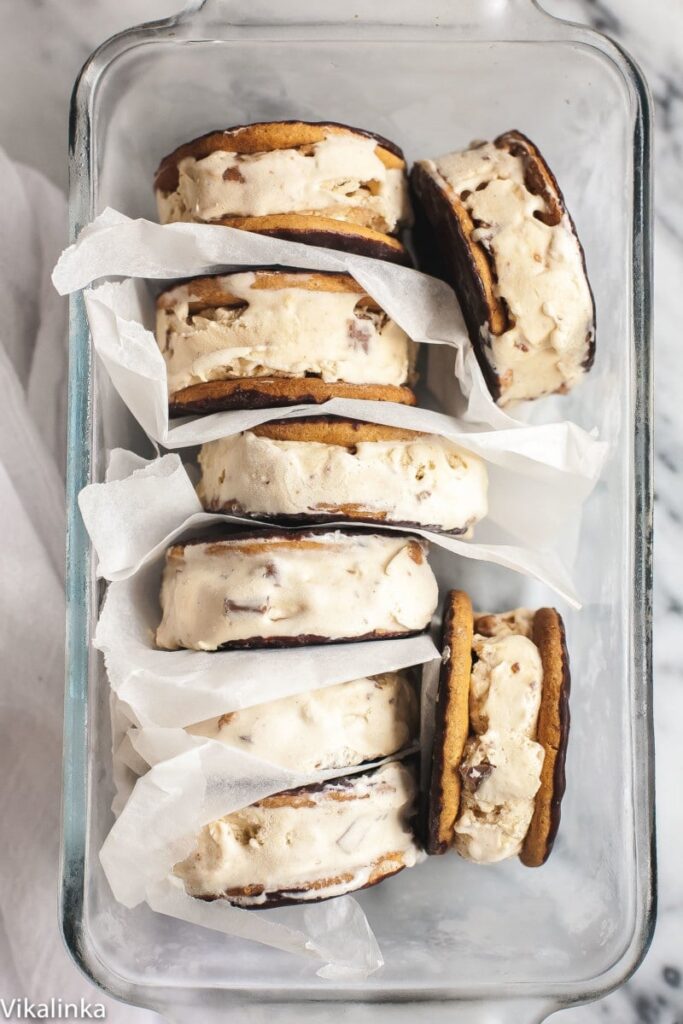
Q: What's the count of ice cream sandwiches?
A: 8